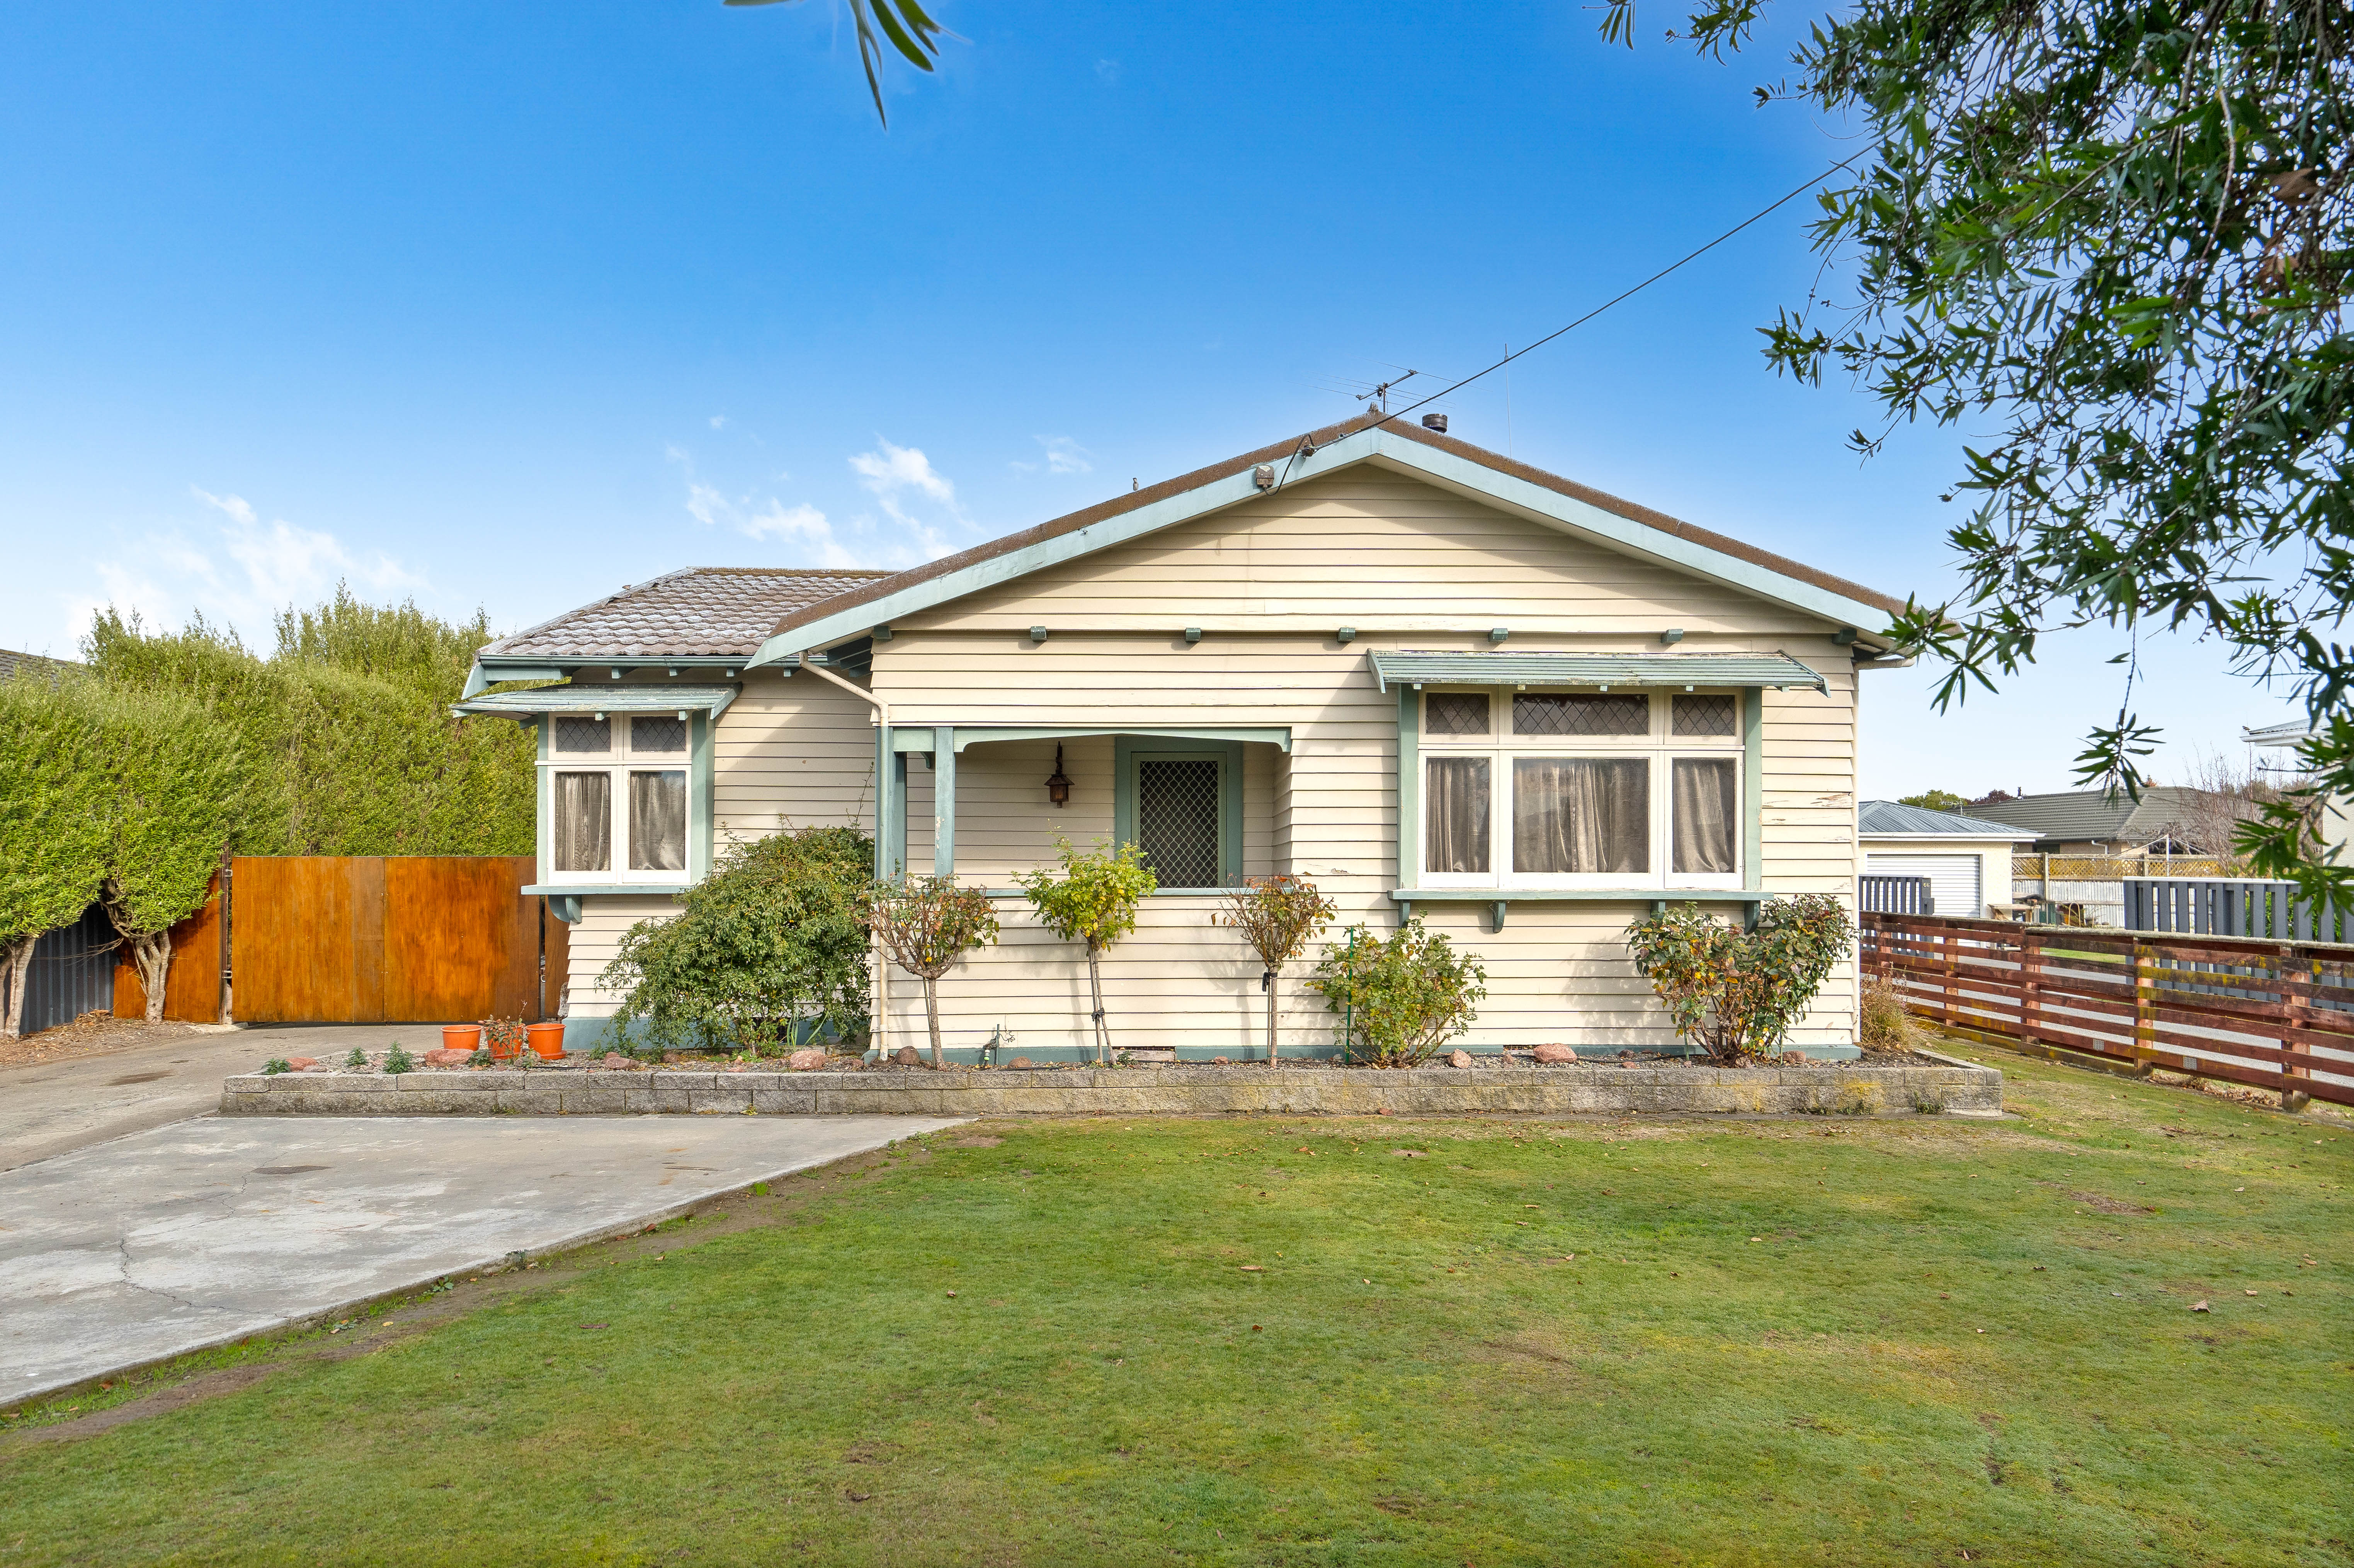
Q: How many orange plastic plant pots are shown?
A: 3